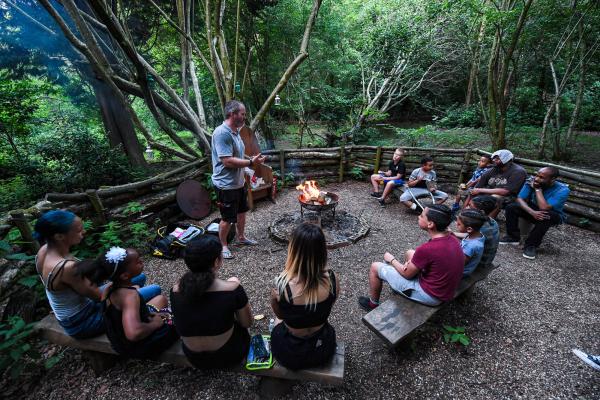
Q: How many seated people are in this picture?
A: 12